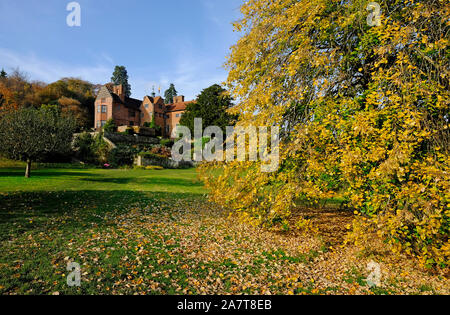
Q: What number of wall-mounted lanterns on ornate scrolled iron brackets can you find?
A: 0